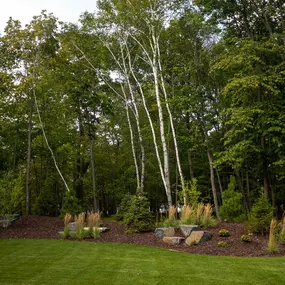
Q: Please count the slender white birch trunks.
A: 6